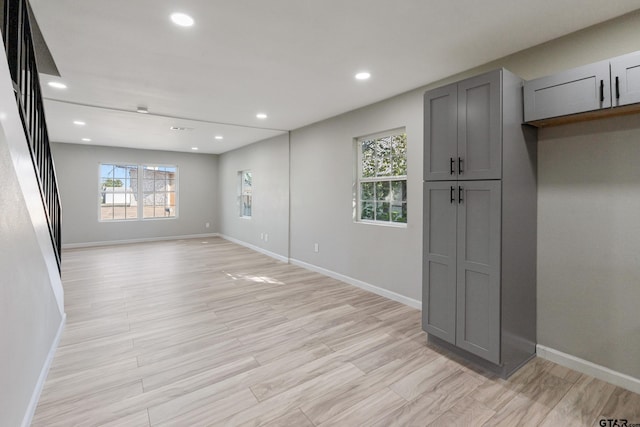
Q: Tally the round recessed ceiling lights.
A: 8